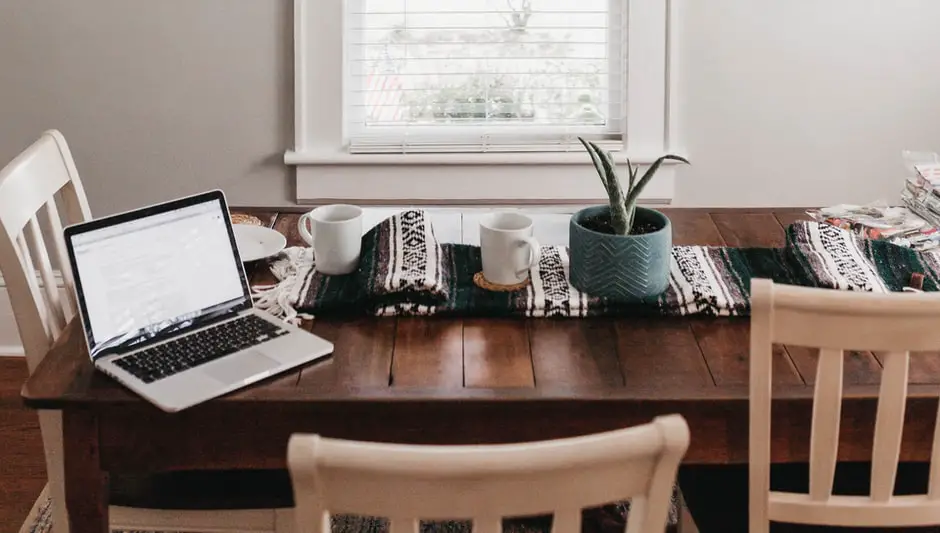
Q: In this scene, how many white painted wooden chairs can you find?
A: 3